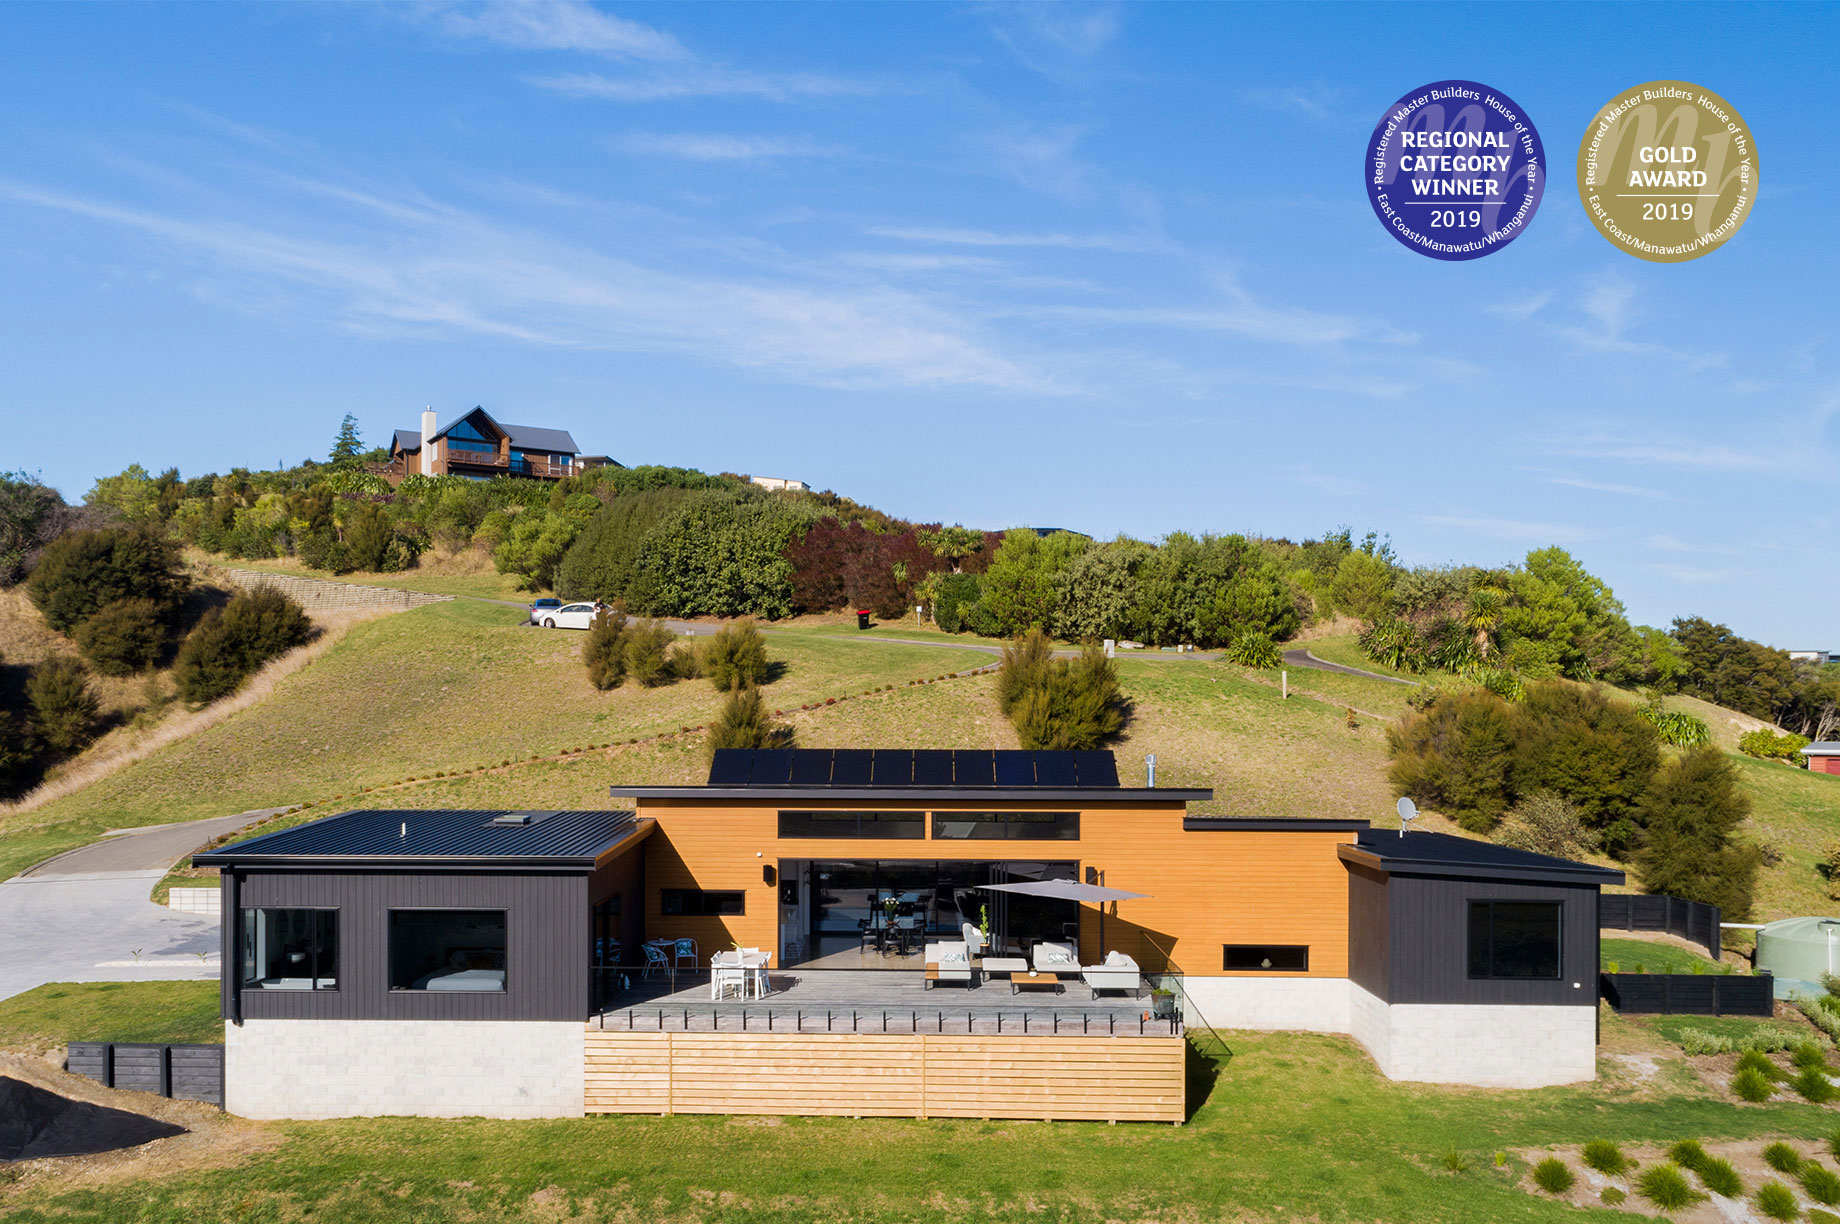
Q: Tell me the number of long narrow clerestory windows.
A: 2